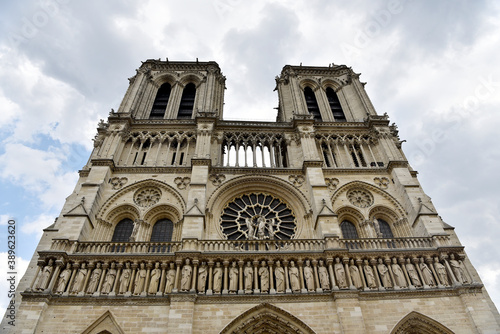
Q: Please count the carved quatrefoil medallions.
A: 6